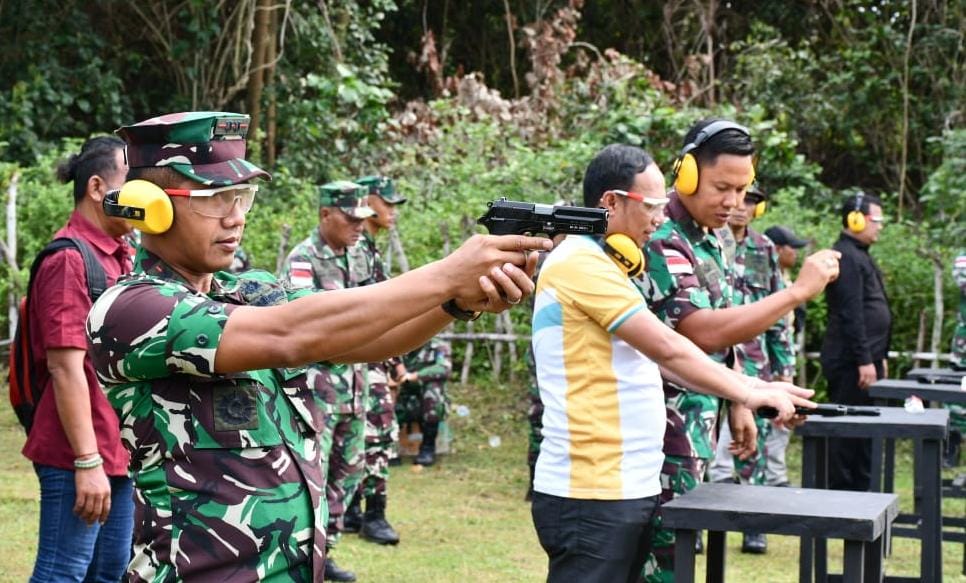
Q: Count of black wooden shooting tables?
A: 4